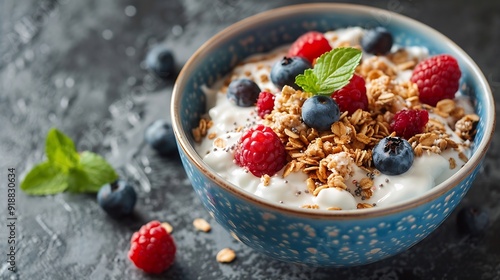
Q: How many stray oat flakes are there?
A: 3